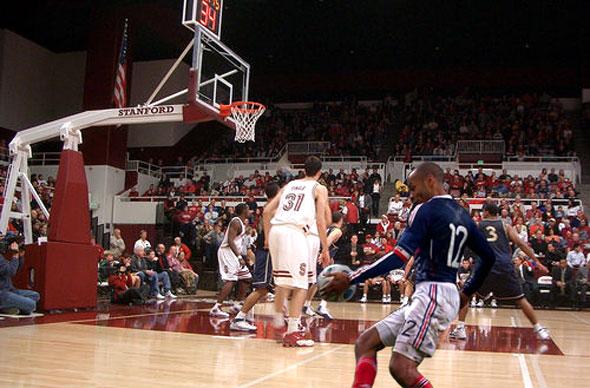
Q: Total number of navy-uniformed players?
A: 4